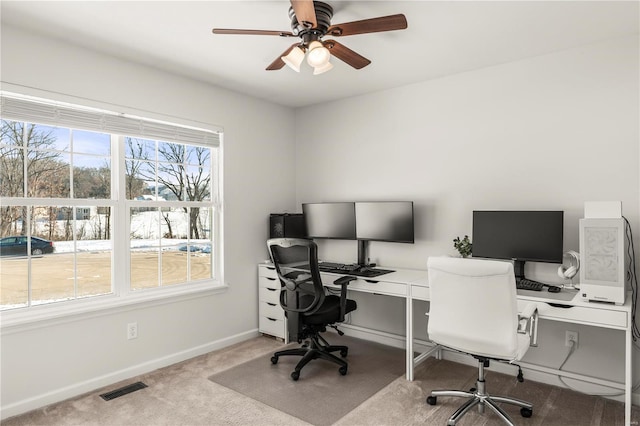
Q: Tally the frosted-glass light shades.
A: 3